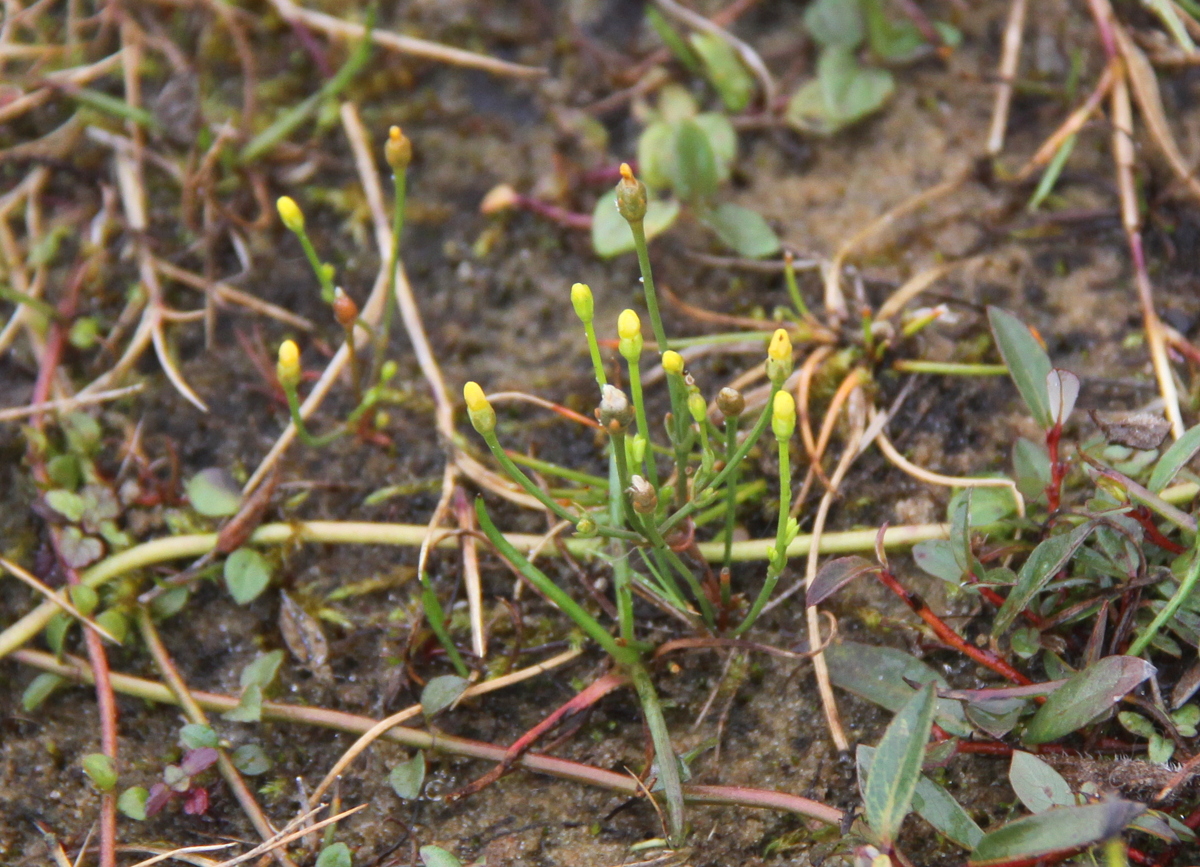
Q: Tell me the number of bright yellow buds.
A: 8